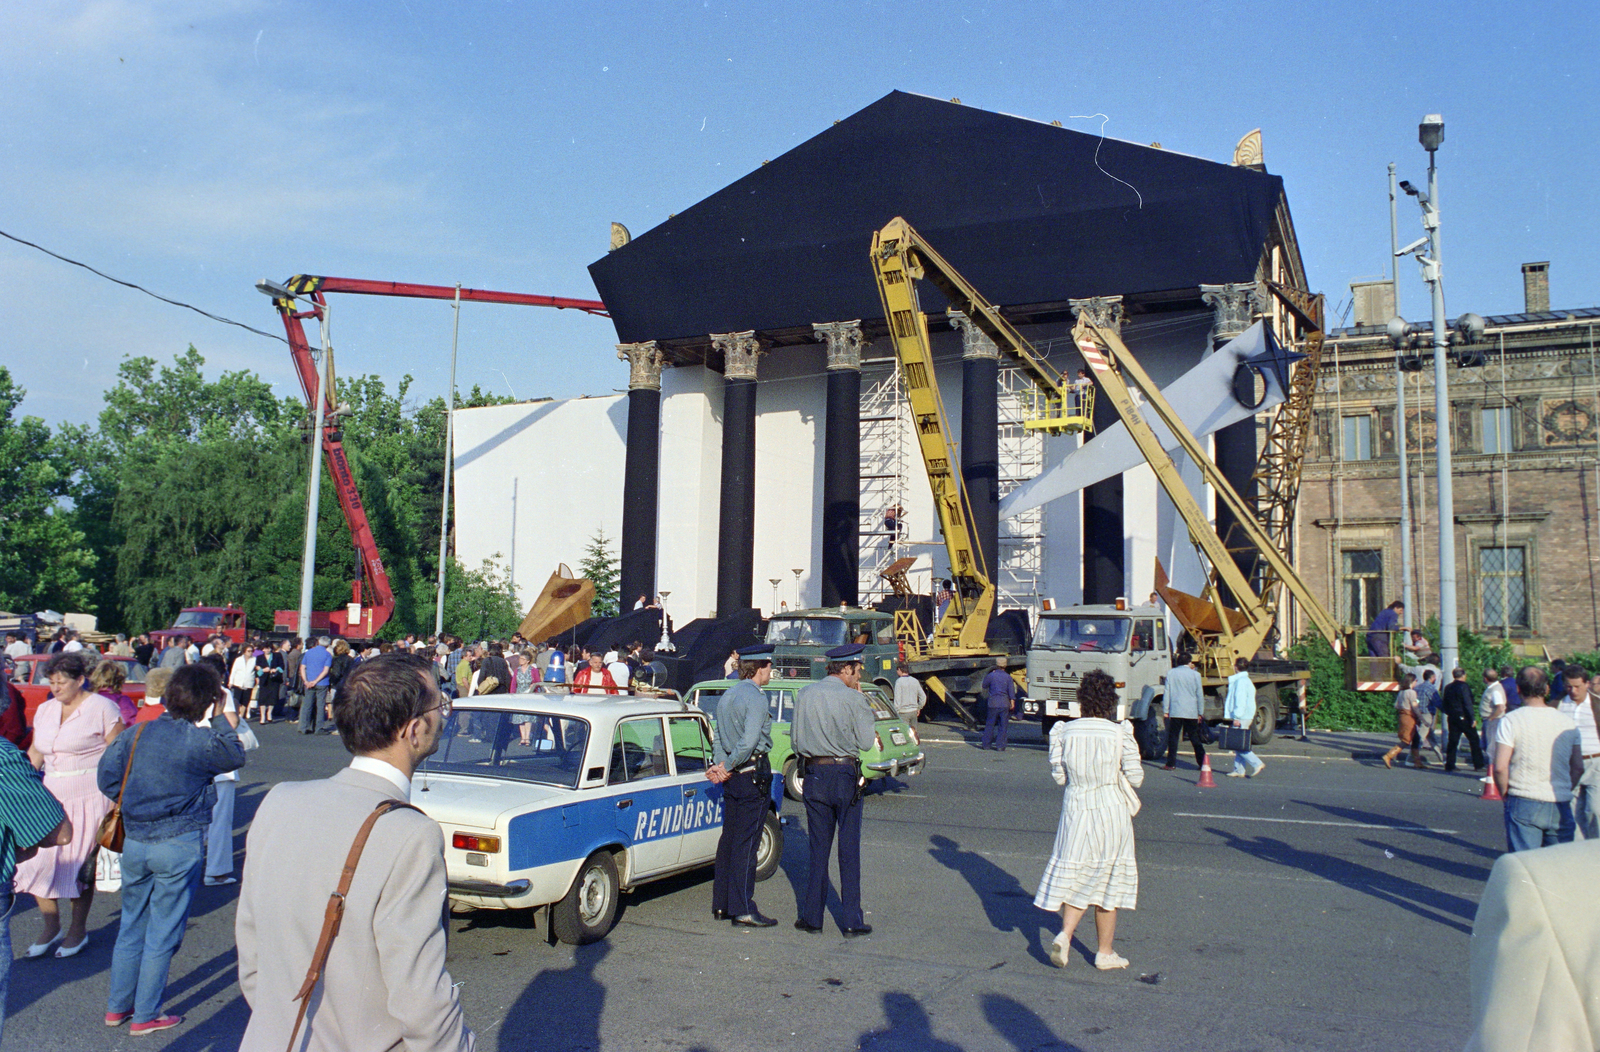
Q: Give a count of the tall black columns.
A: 6